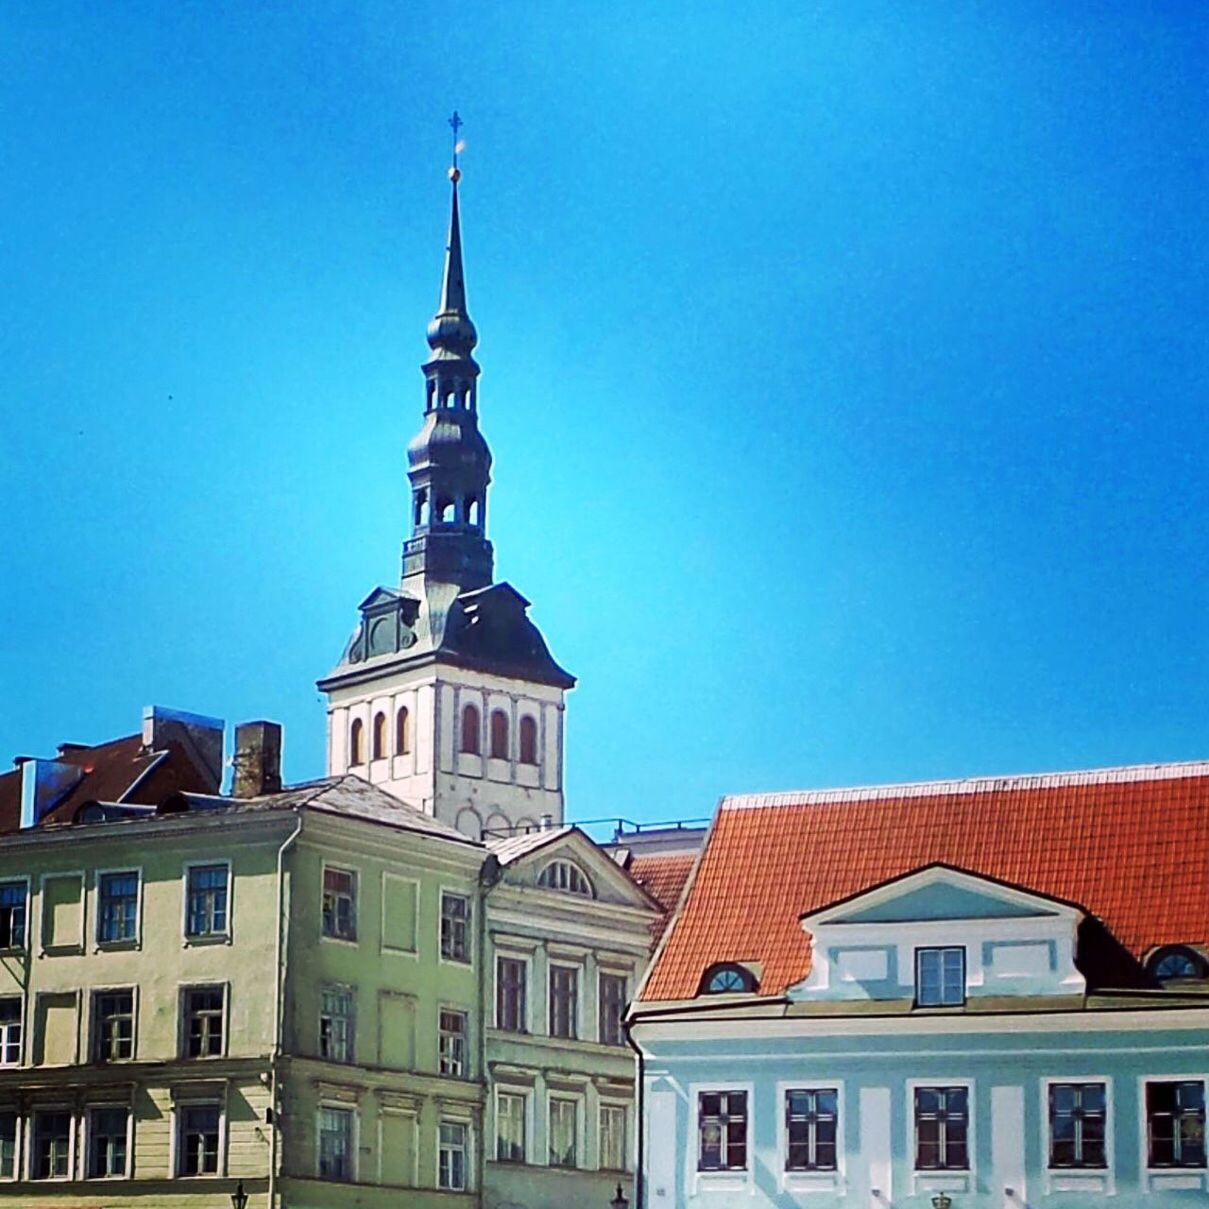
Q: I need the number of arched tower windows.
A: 6